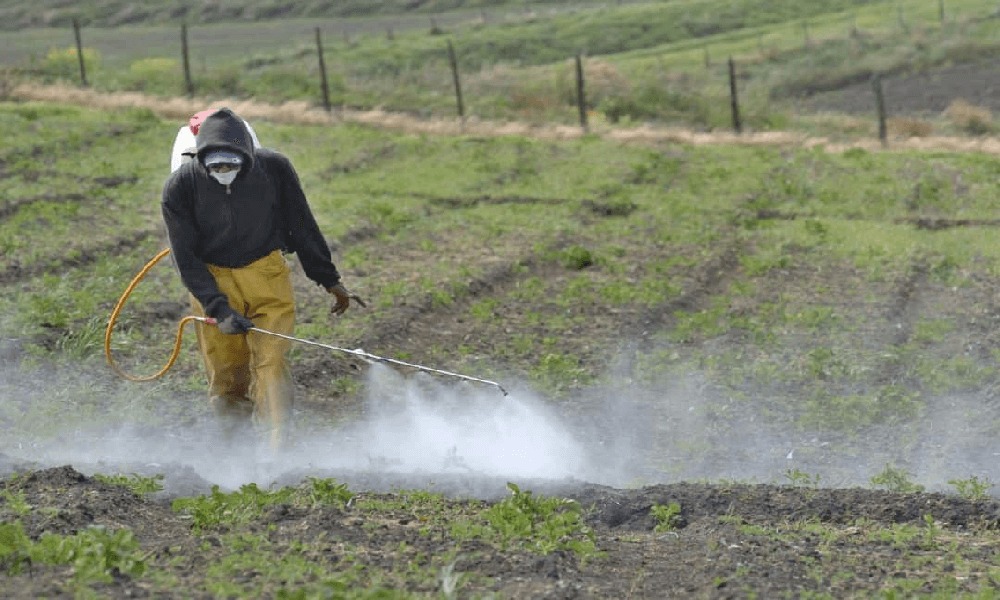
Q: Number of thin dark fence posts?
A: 7